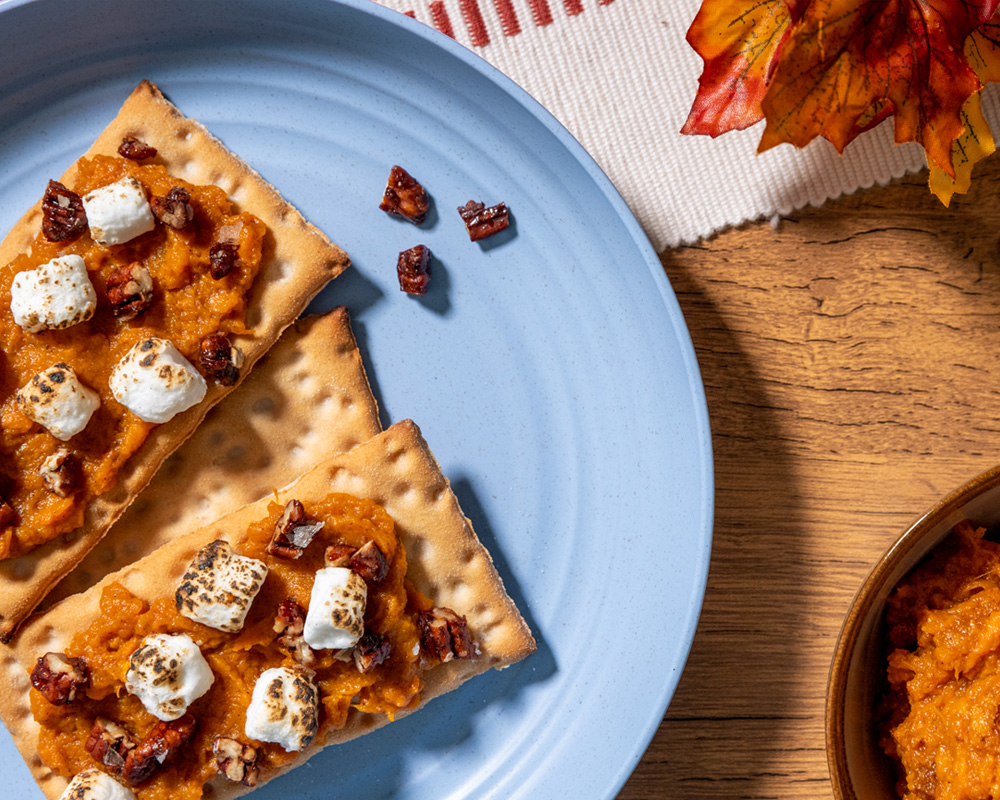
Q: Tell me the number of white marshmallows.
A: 9